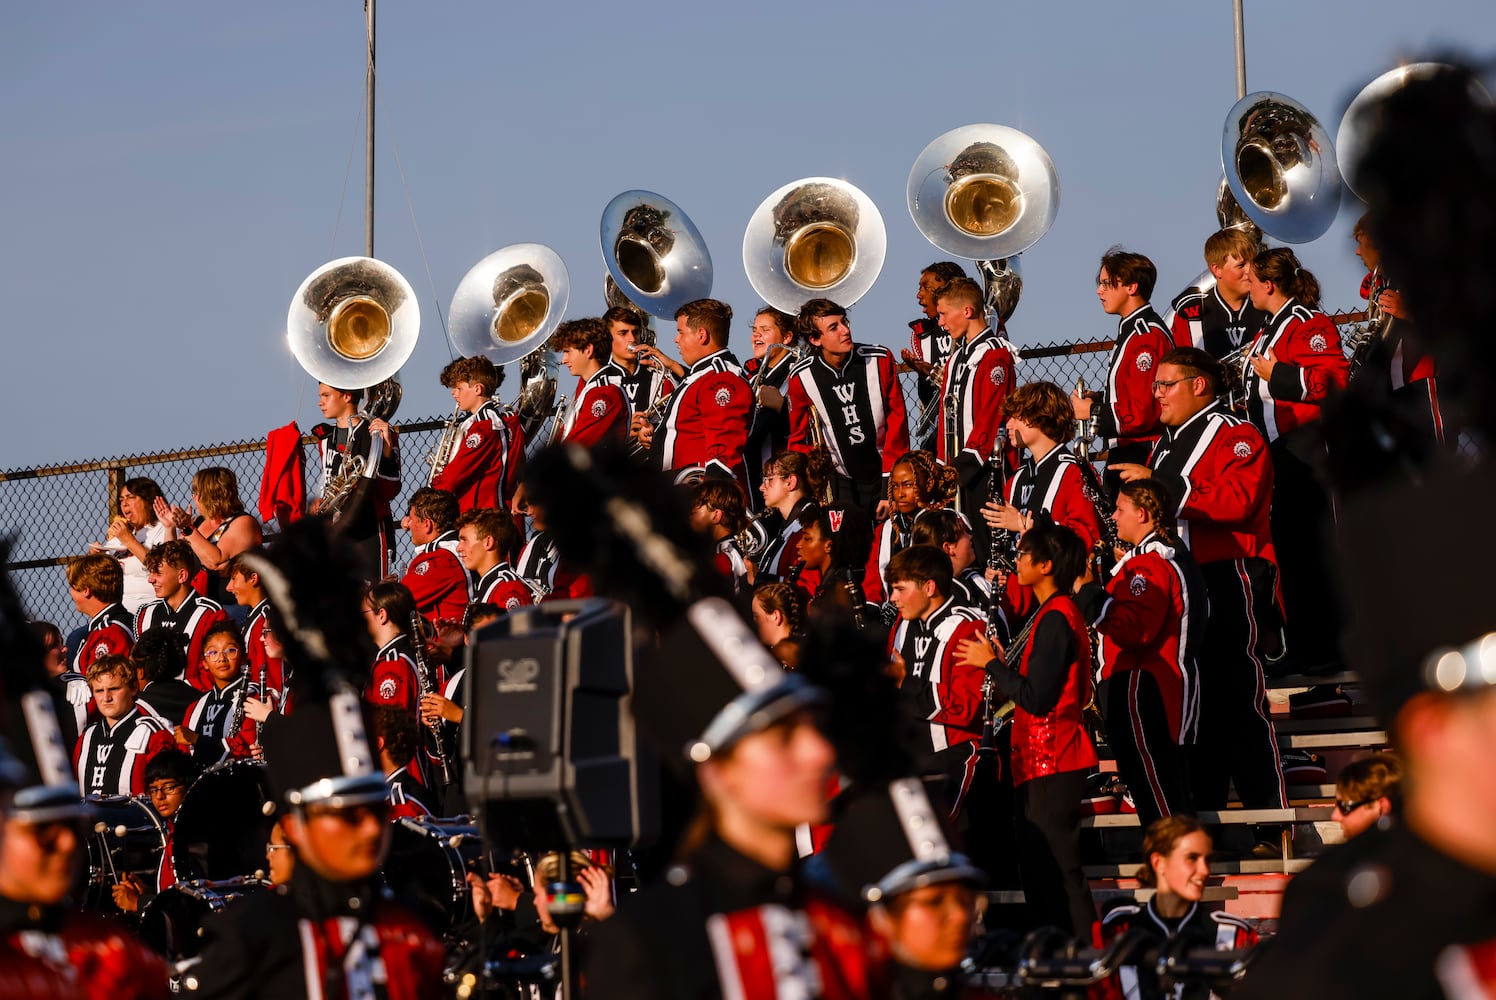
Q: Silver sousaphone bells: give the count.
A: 7